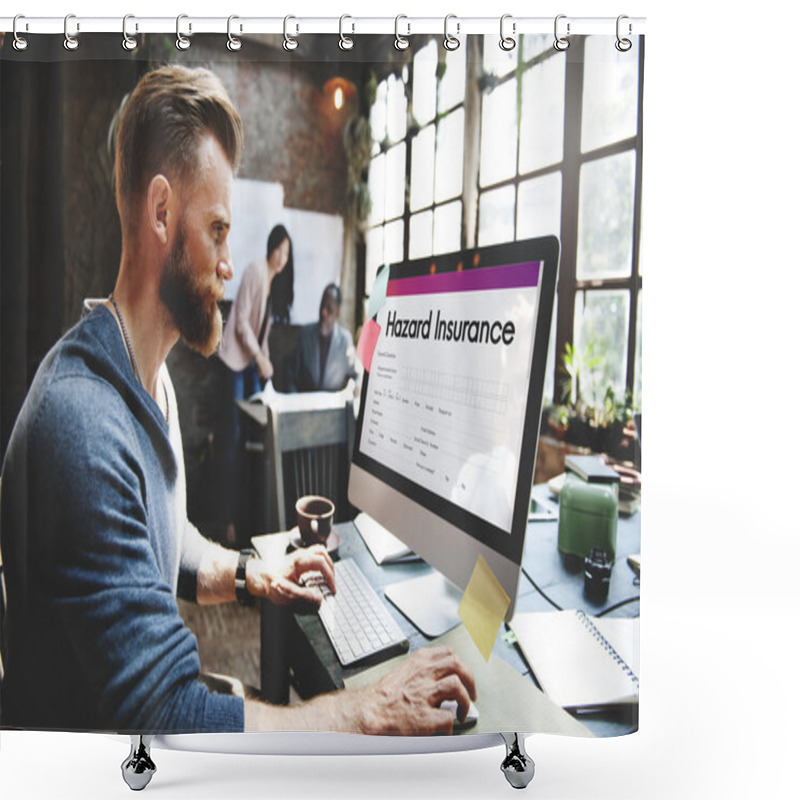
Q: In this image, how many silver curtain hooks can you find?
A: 12